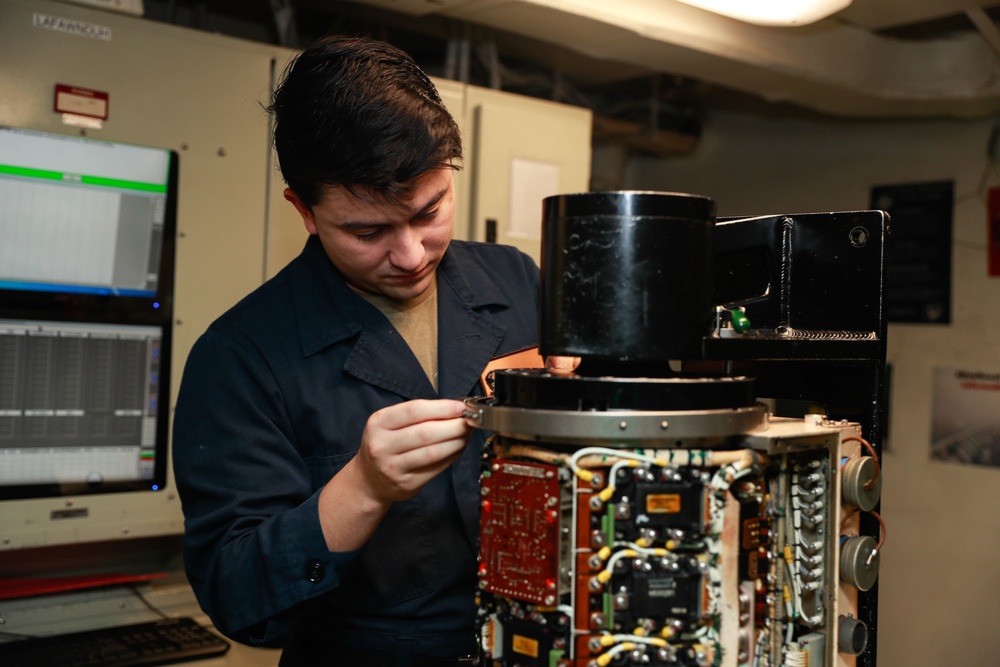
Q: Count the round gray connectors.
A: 3